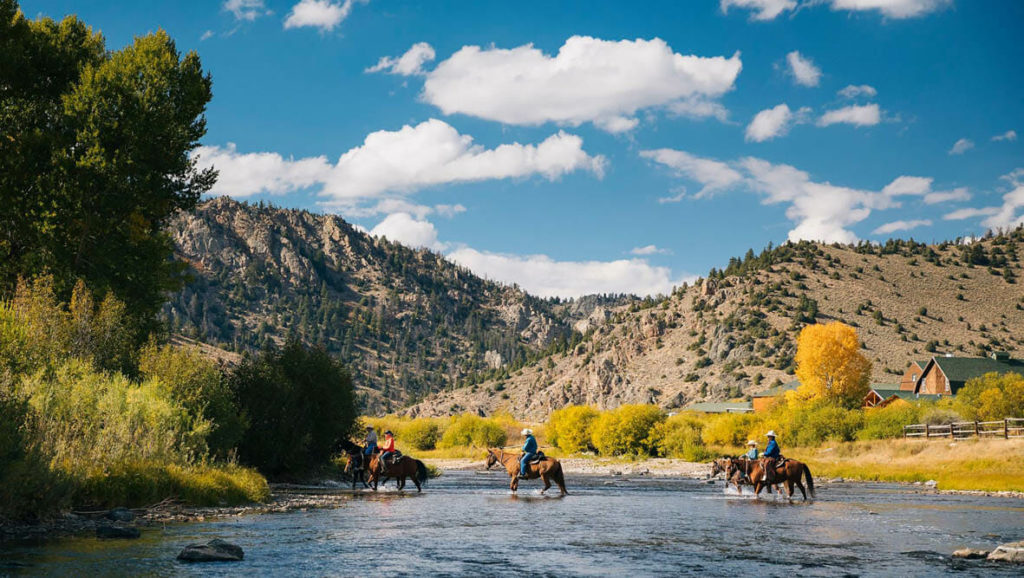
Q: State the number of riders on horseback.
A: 5